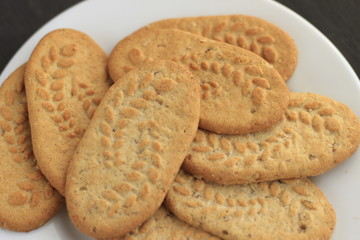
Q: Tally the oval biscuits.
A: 8